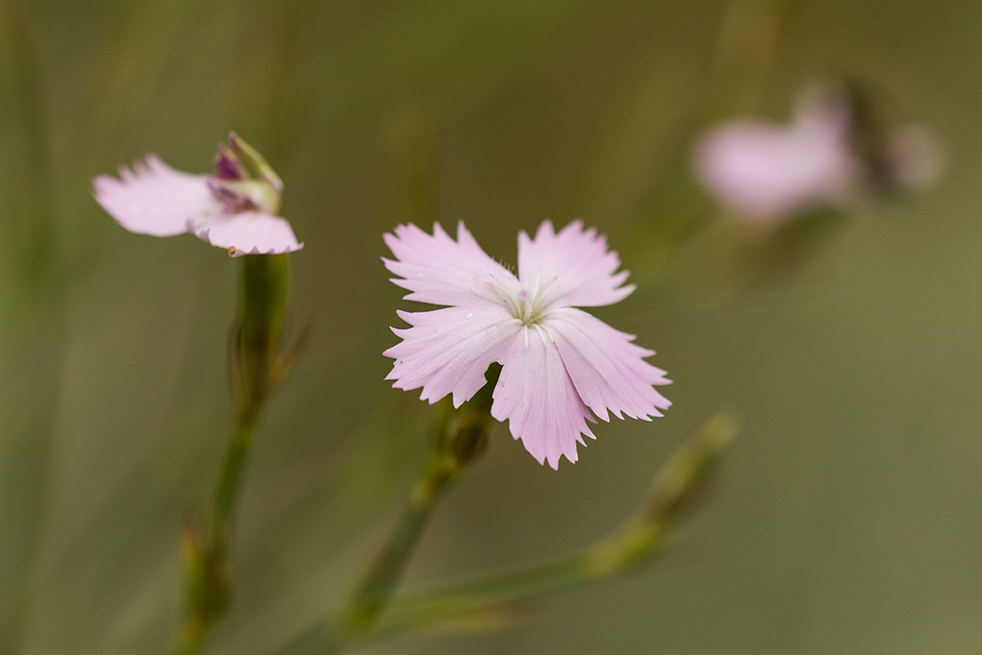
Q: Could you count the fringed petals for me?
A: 7